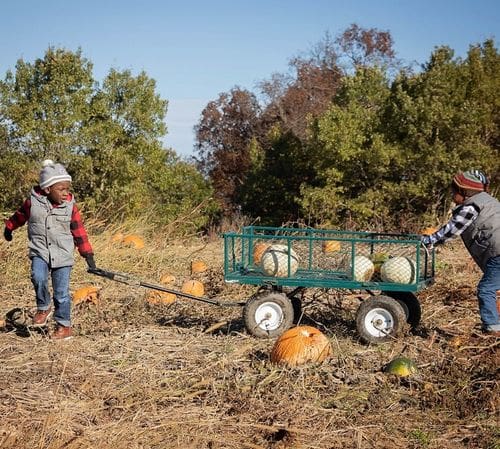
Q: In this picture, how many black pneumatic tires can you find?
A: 4